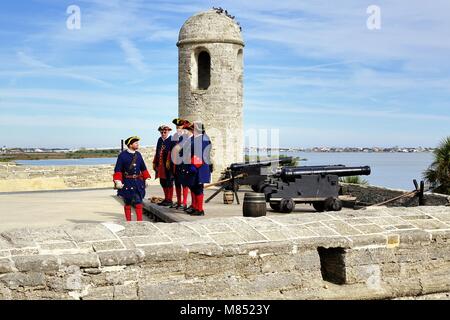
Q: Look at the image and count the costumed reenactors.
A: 5